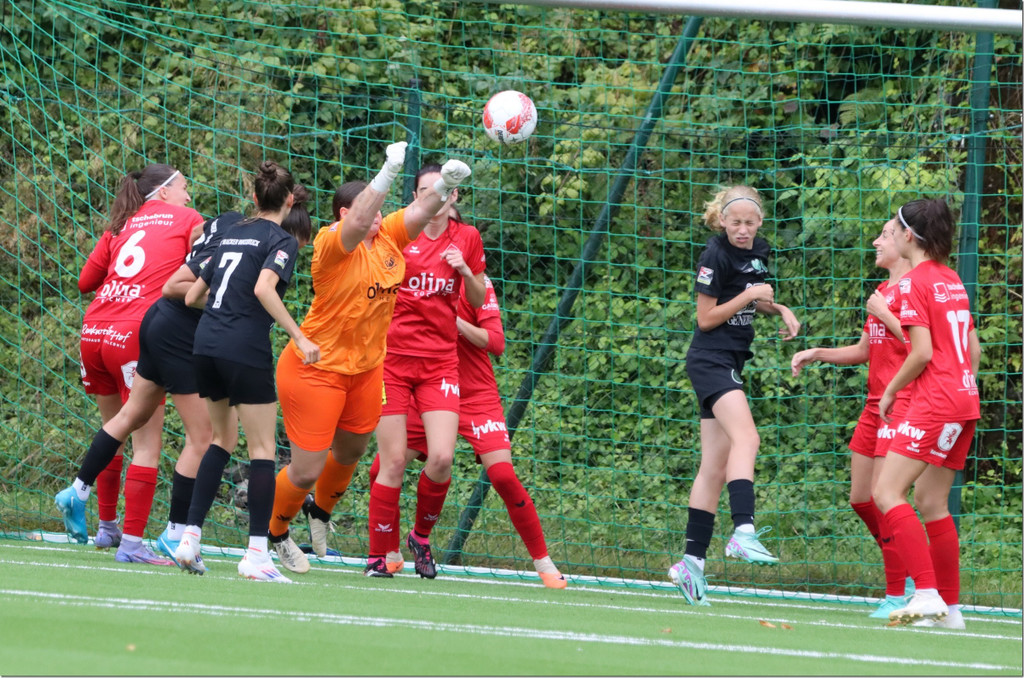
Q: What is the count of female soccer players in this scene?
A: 9